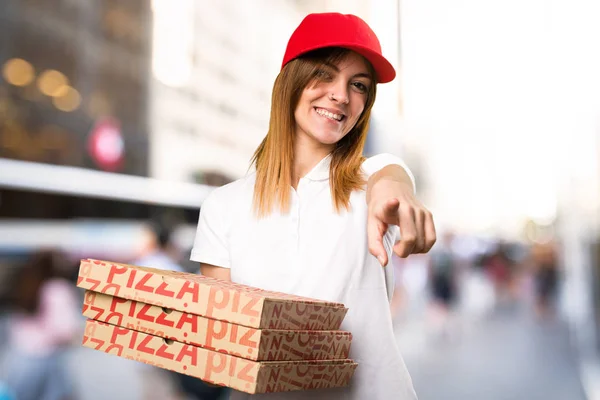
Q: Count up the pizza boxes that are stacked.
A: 3